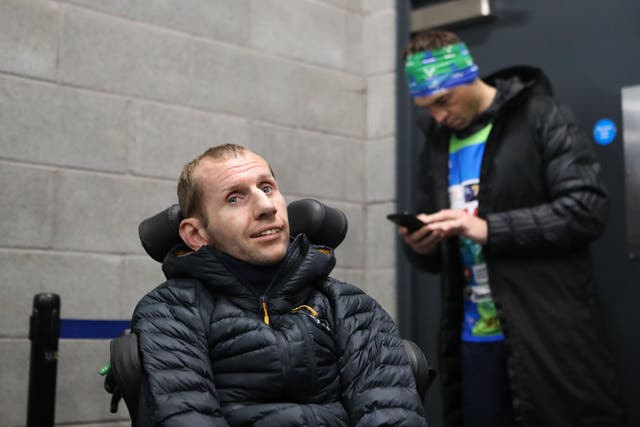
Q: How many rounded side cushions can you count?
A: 2